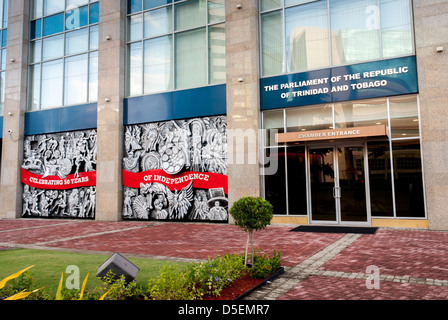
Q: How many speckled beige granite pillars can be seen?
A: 4